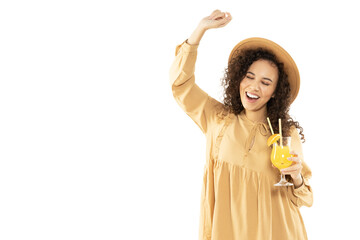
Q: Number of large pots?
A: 0